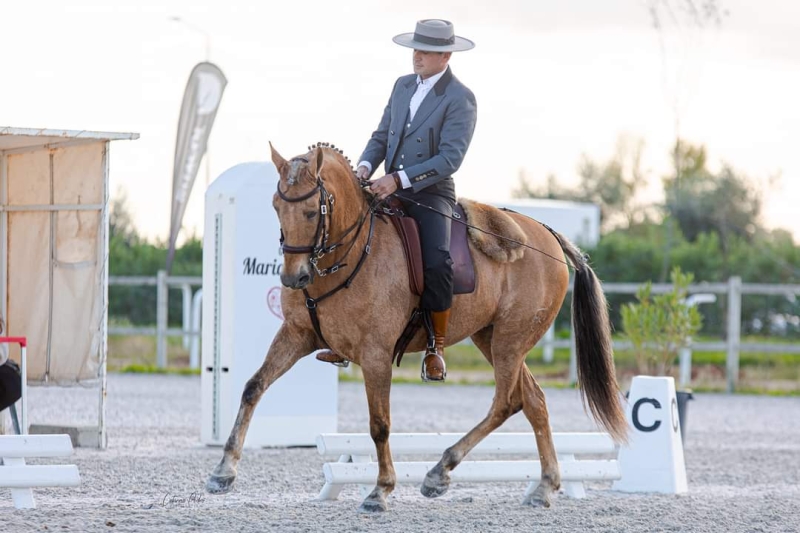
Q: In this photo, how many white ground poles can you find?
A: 4